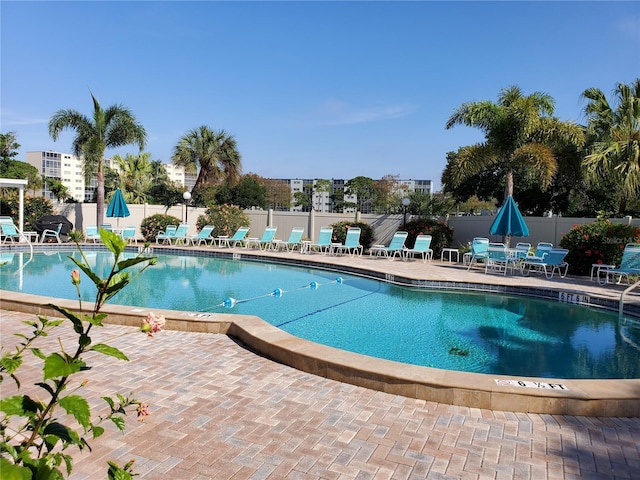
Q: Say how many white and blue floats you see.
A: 4